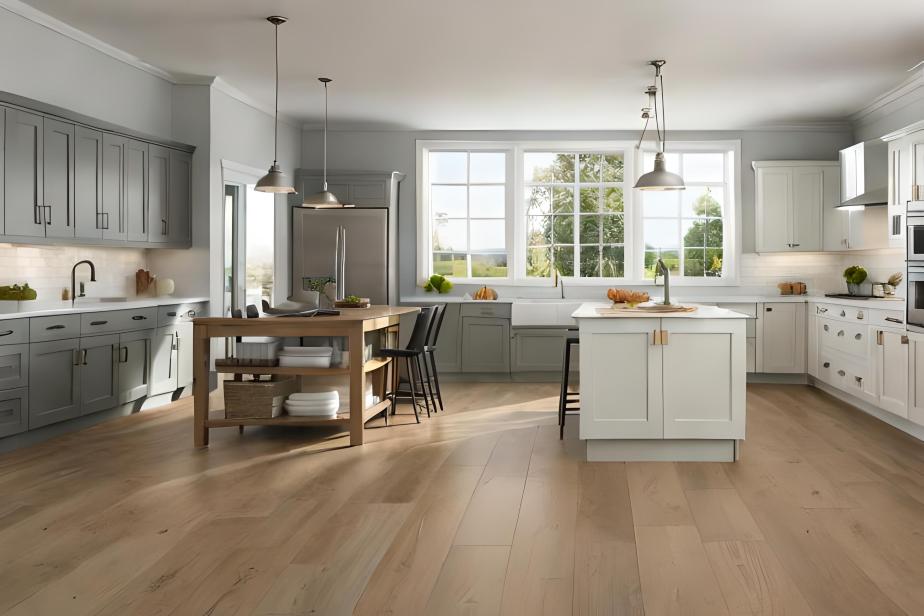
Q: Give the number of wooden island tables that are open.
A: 1